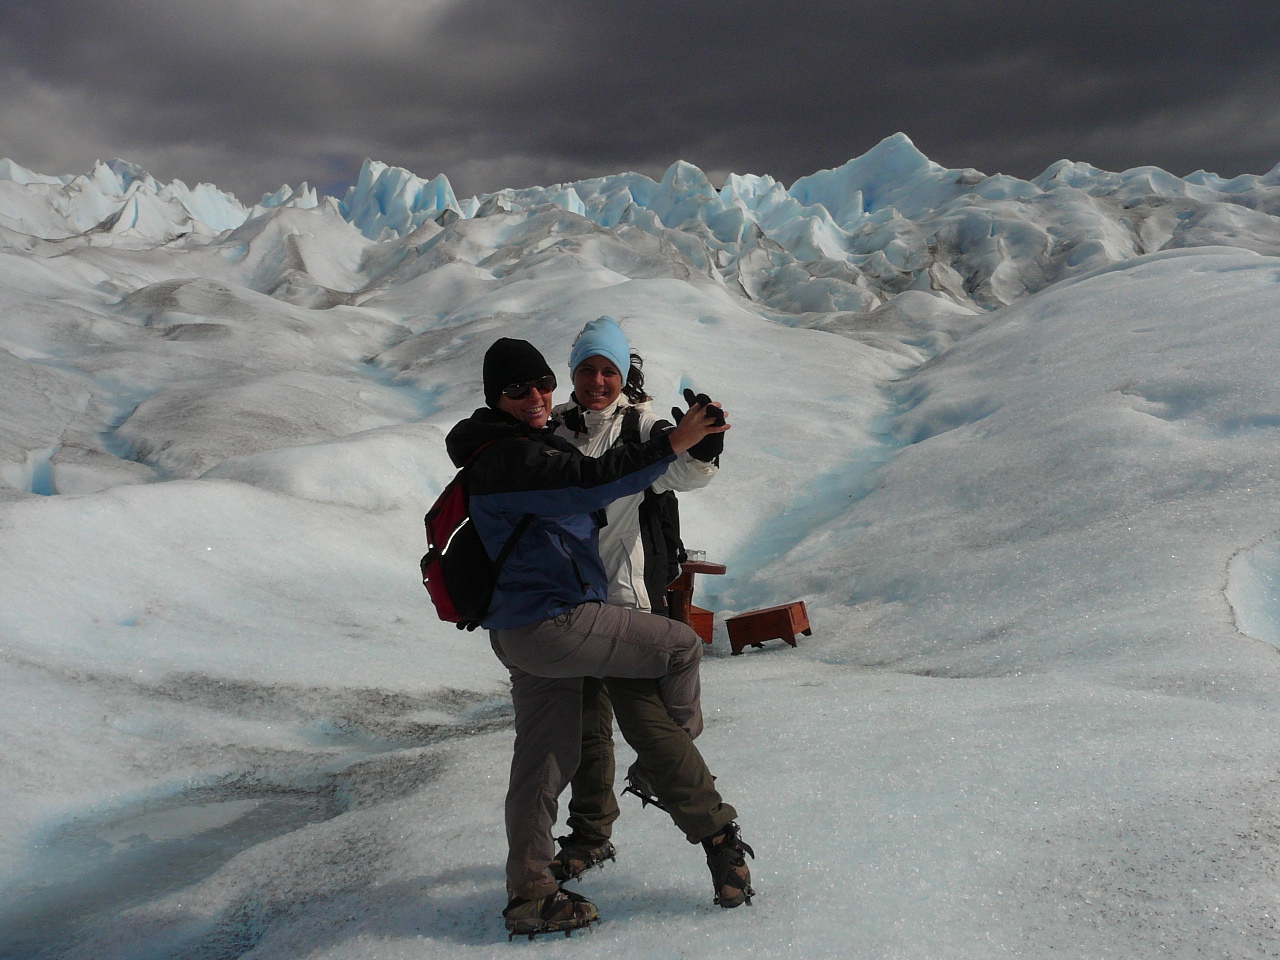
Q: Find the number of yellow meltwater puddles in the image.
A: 0